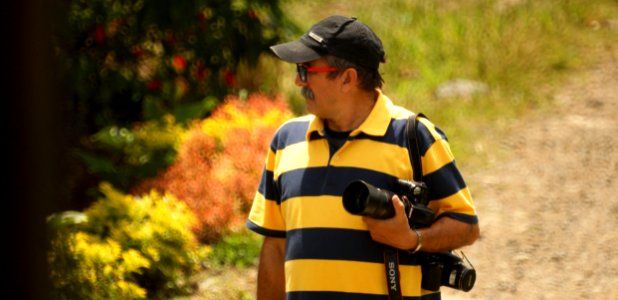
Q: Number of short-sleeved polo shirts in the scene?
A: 1